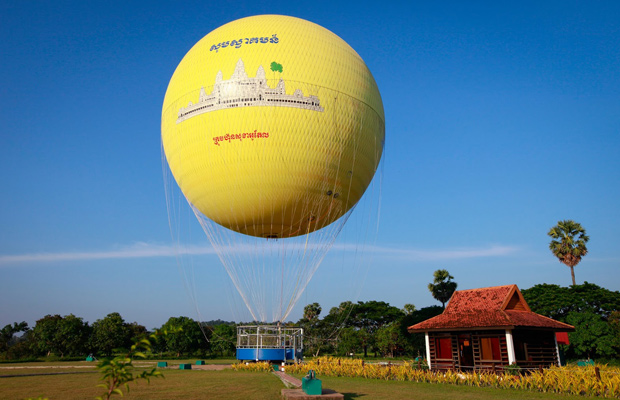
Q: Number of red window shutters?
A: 2